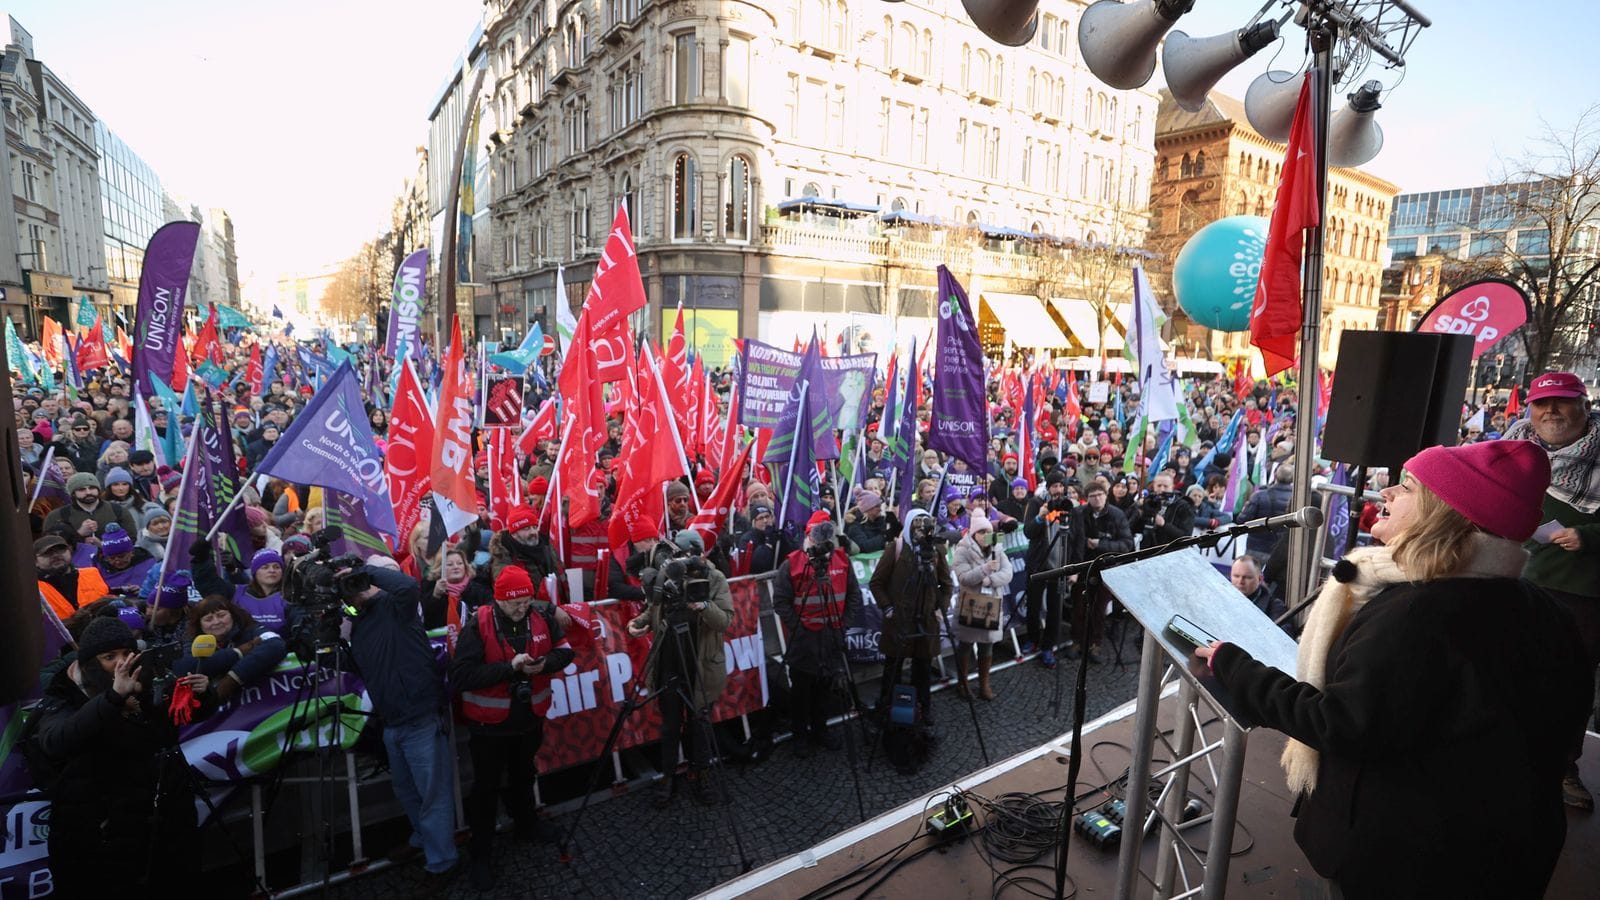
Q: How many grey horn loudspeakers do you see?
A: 5